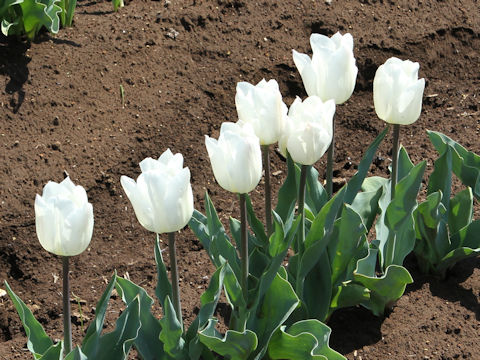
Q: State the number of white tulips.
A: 7